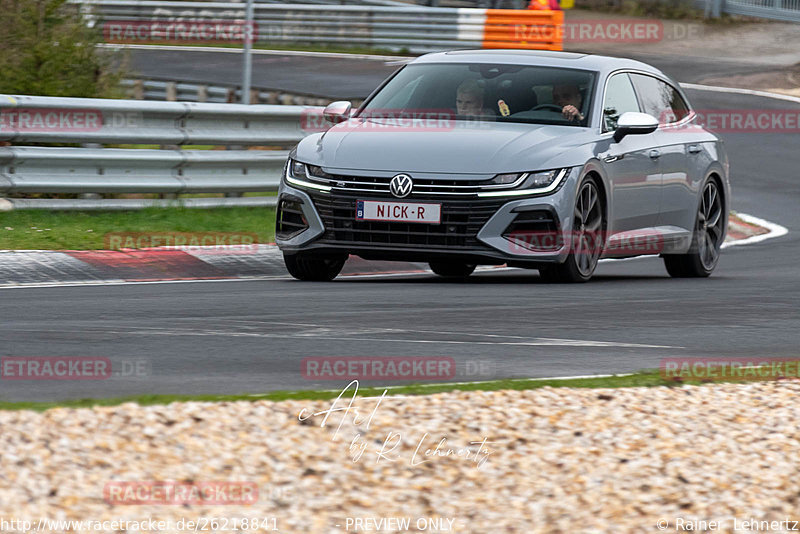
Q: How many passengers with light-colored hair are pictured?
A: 1